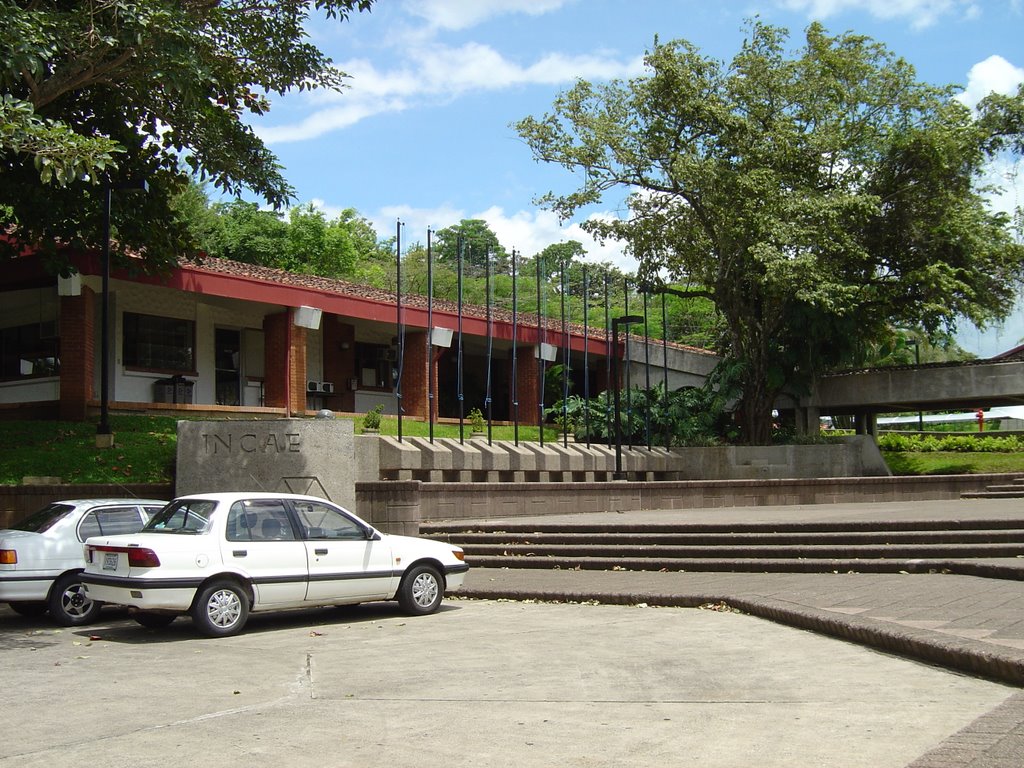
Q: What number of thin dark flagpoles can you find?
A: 12